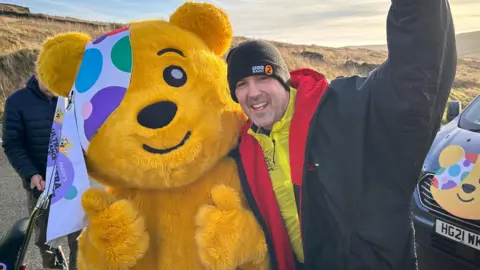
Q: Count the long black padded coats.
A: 1